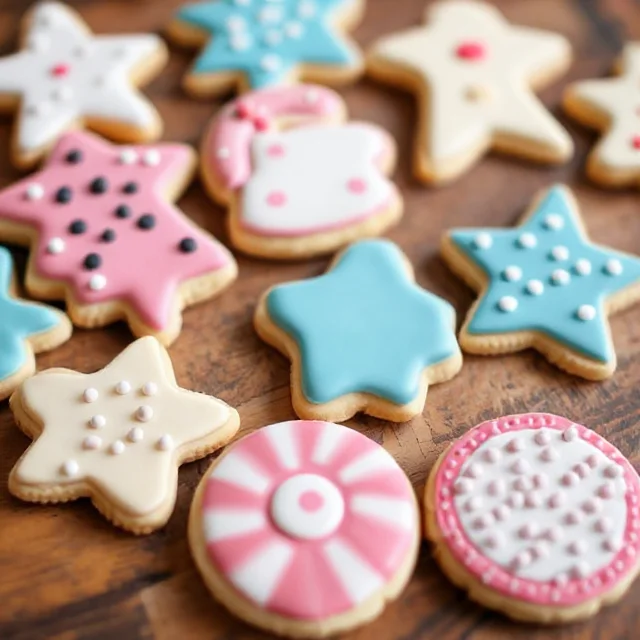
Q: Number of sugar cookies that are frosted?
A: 12